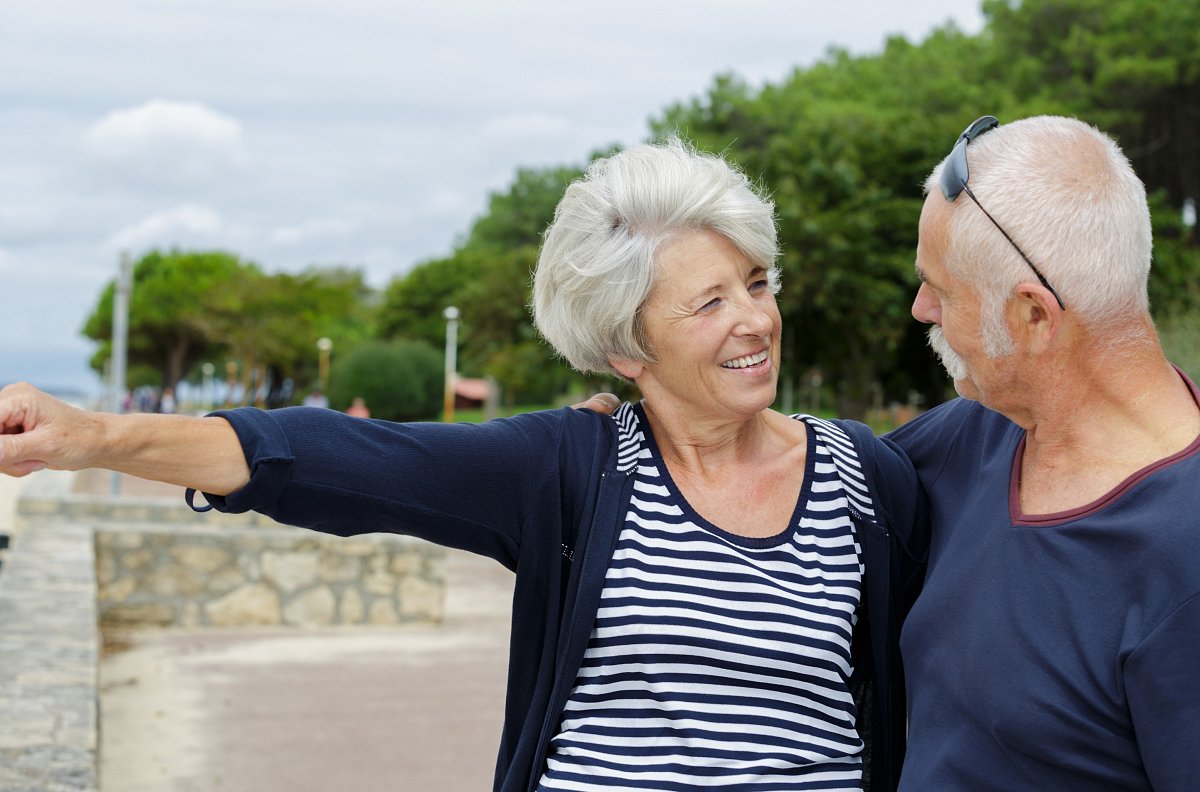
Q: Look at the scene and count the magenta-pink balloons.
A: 0